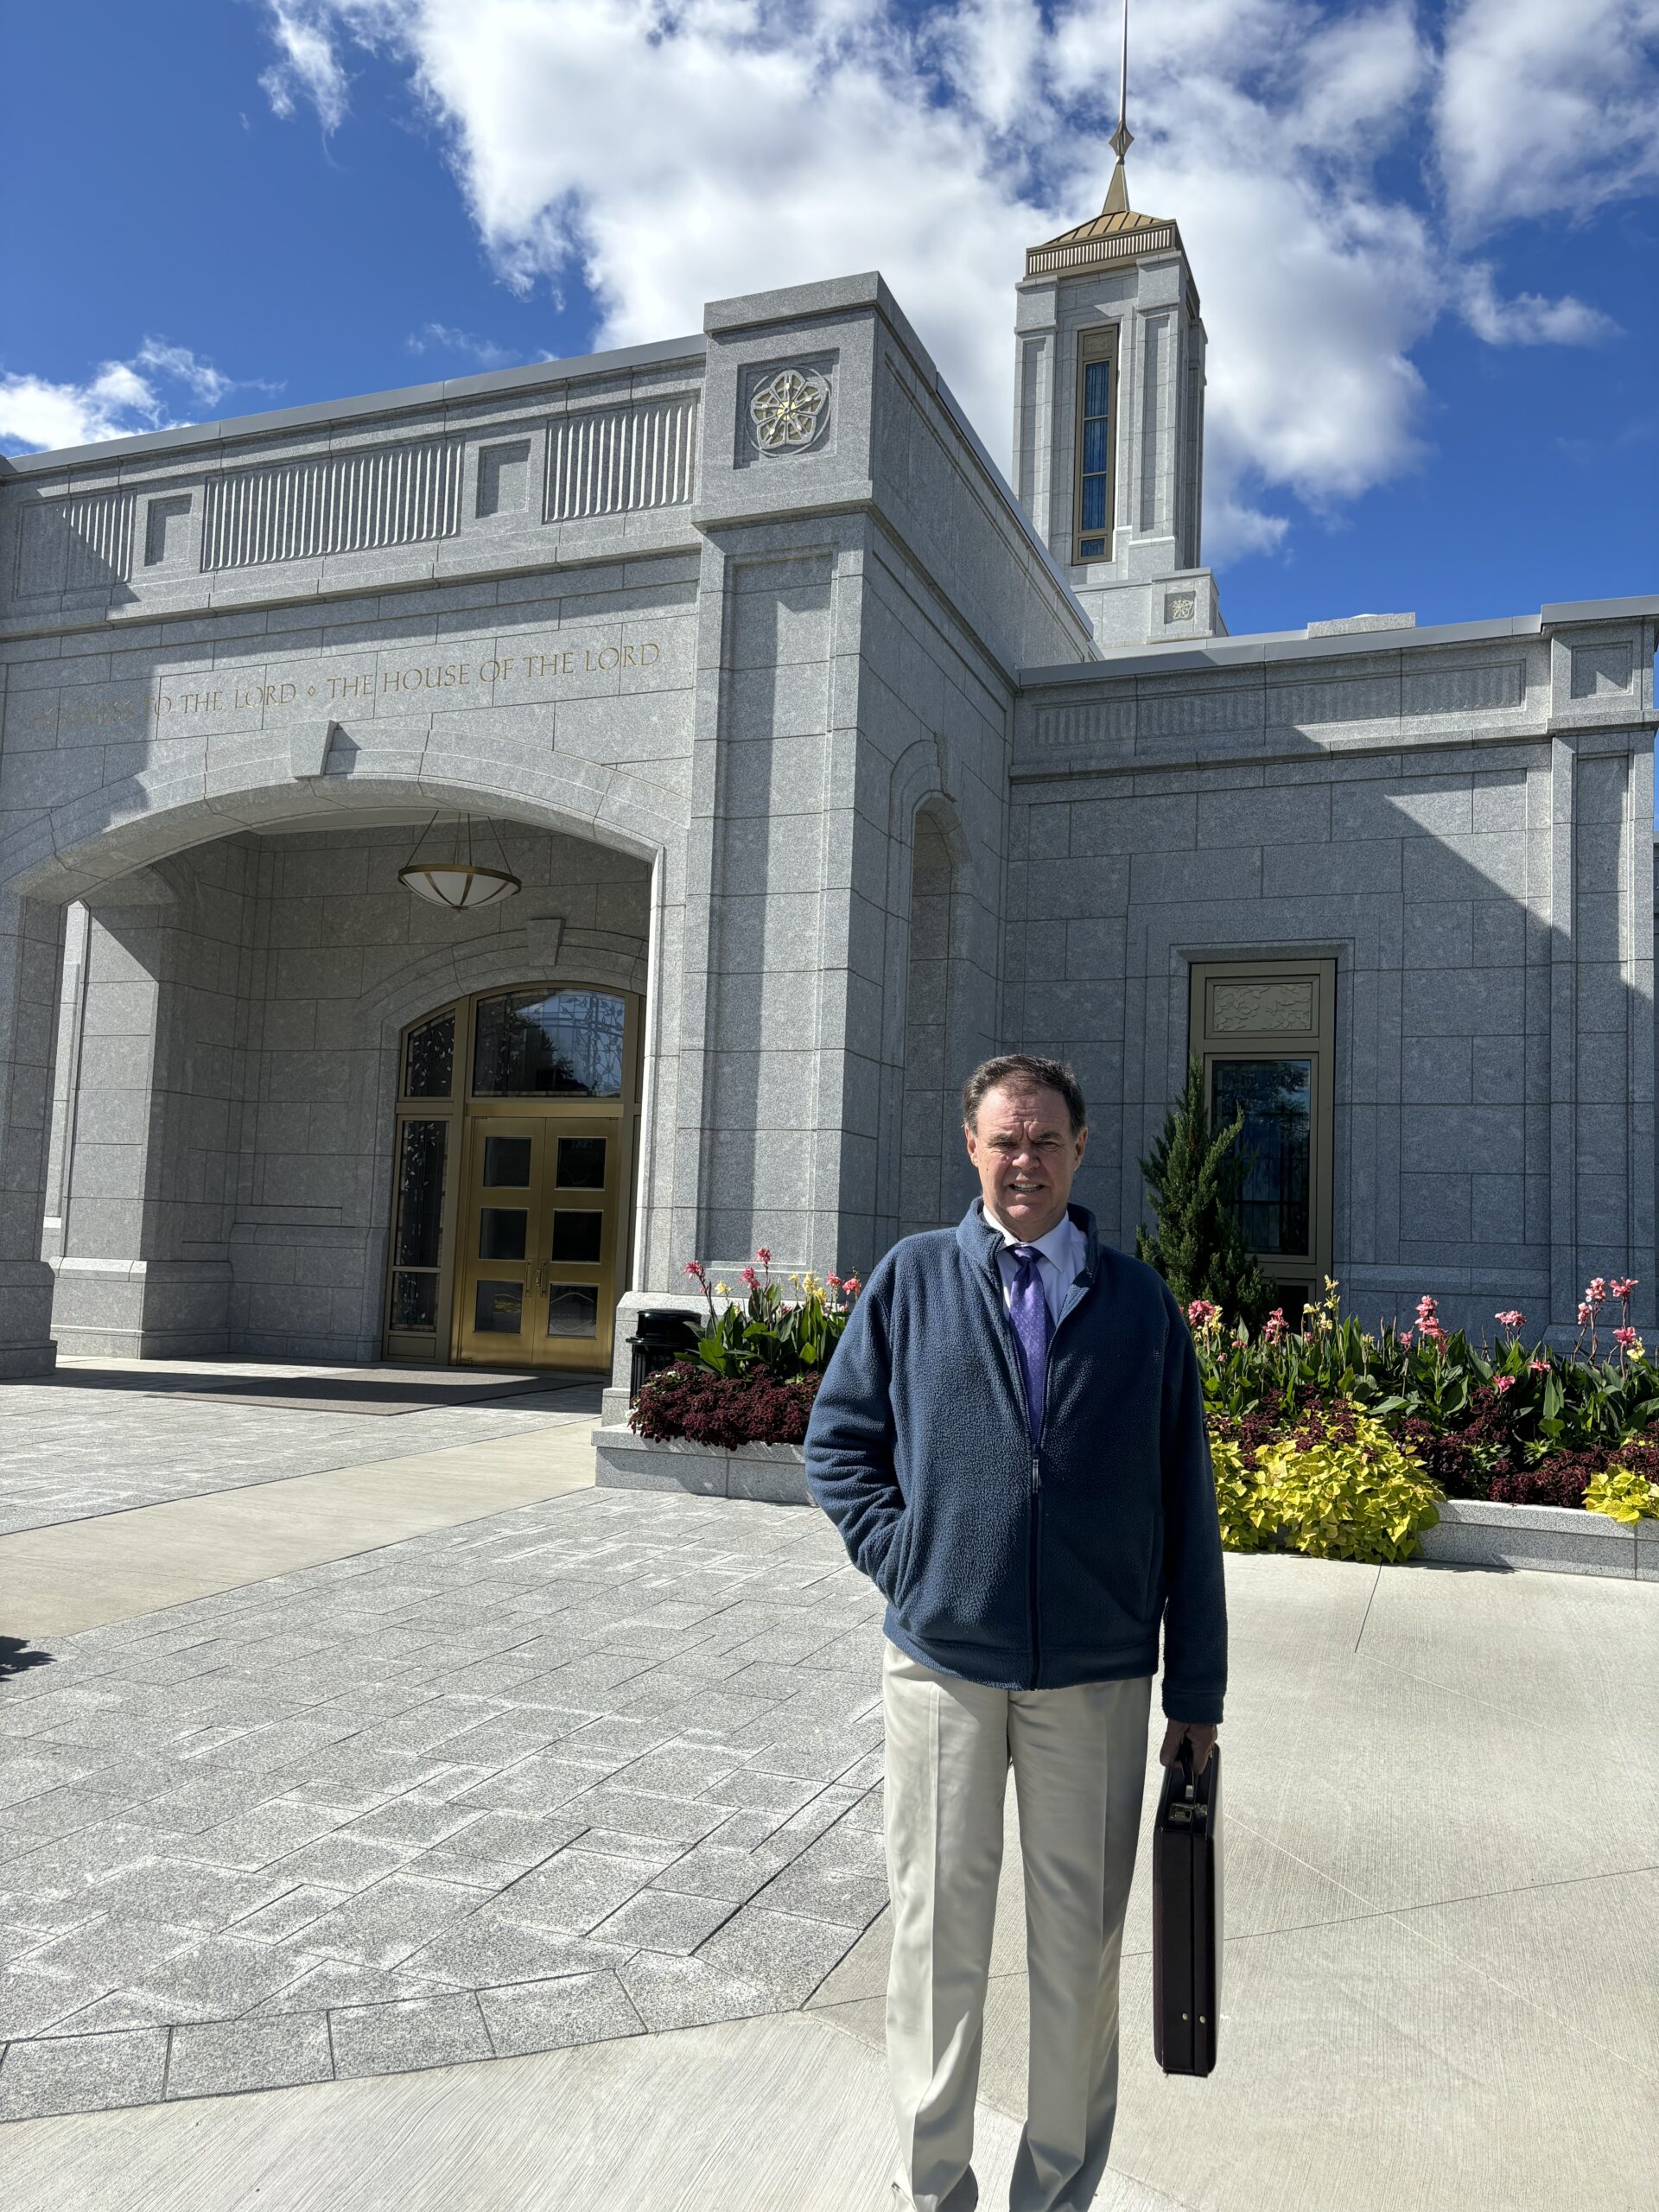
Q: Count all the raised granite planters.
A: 2